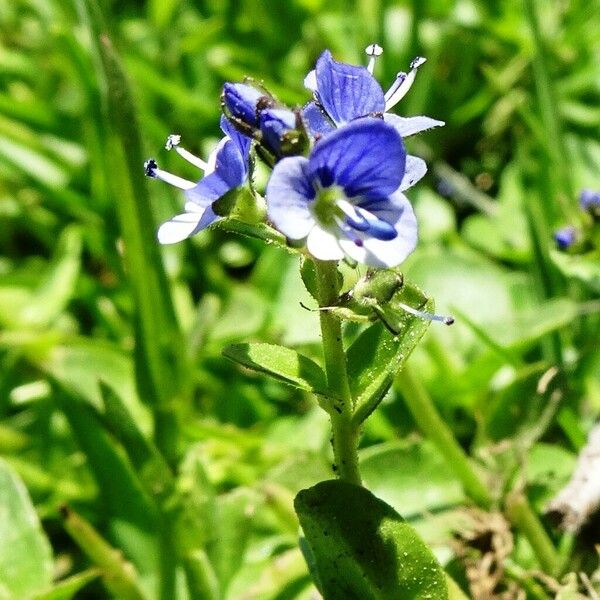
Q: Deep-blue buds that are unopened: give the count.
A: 2